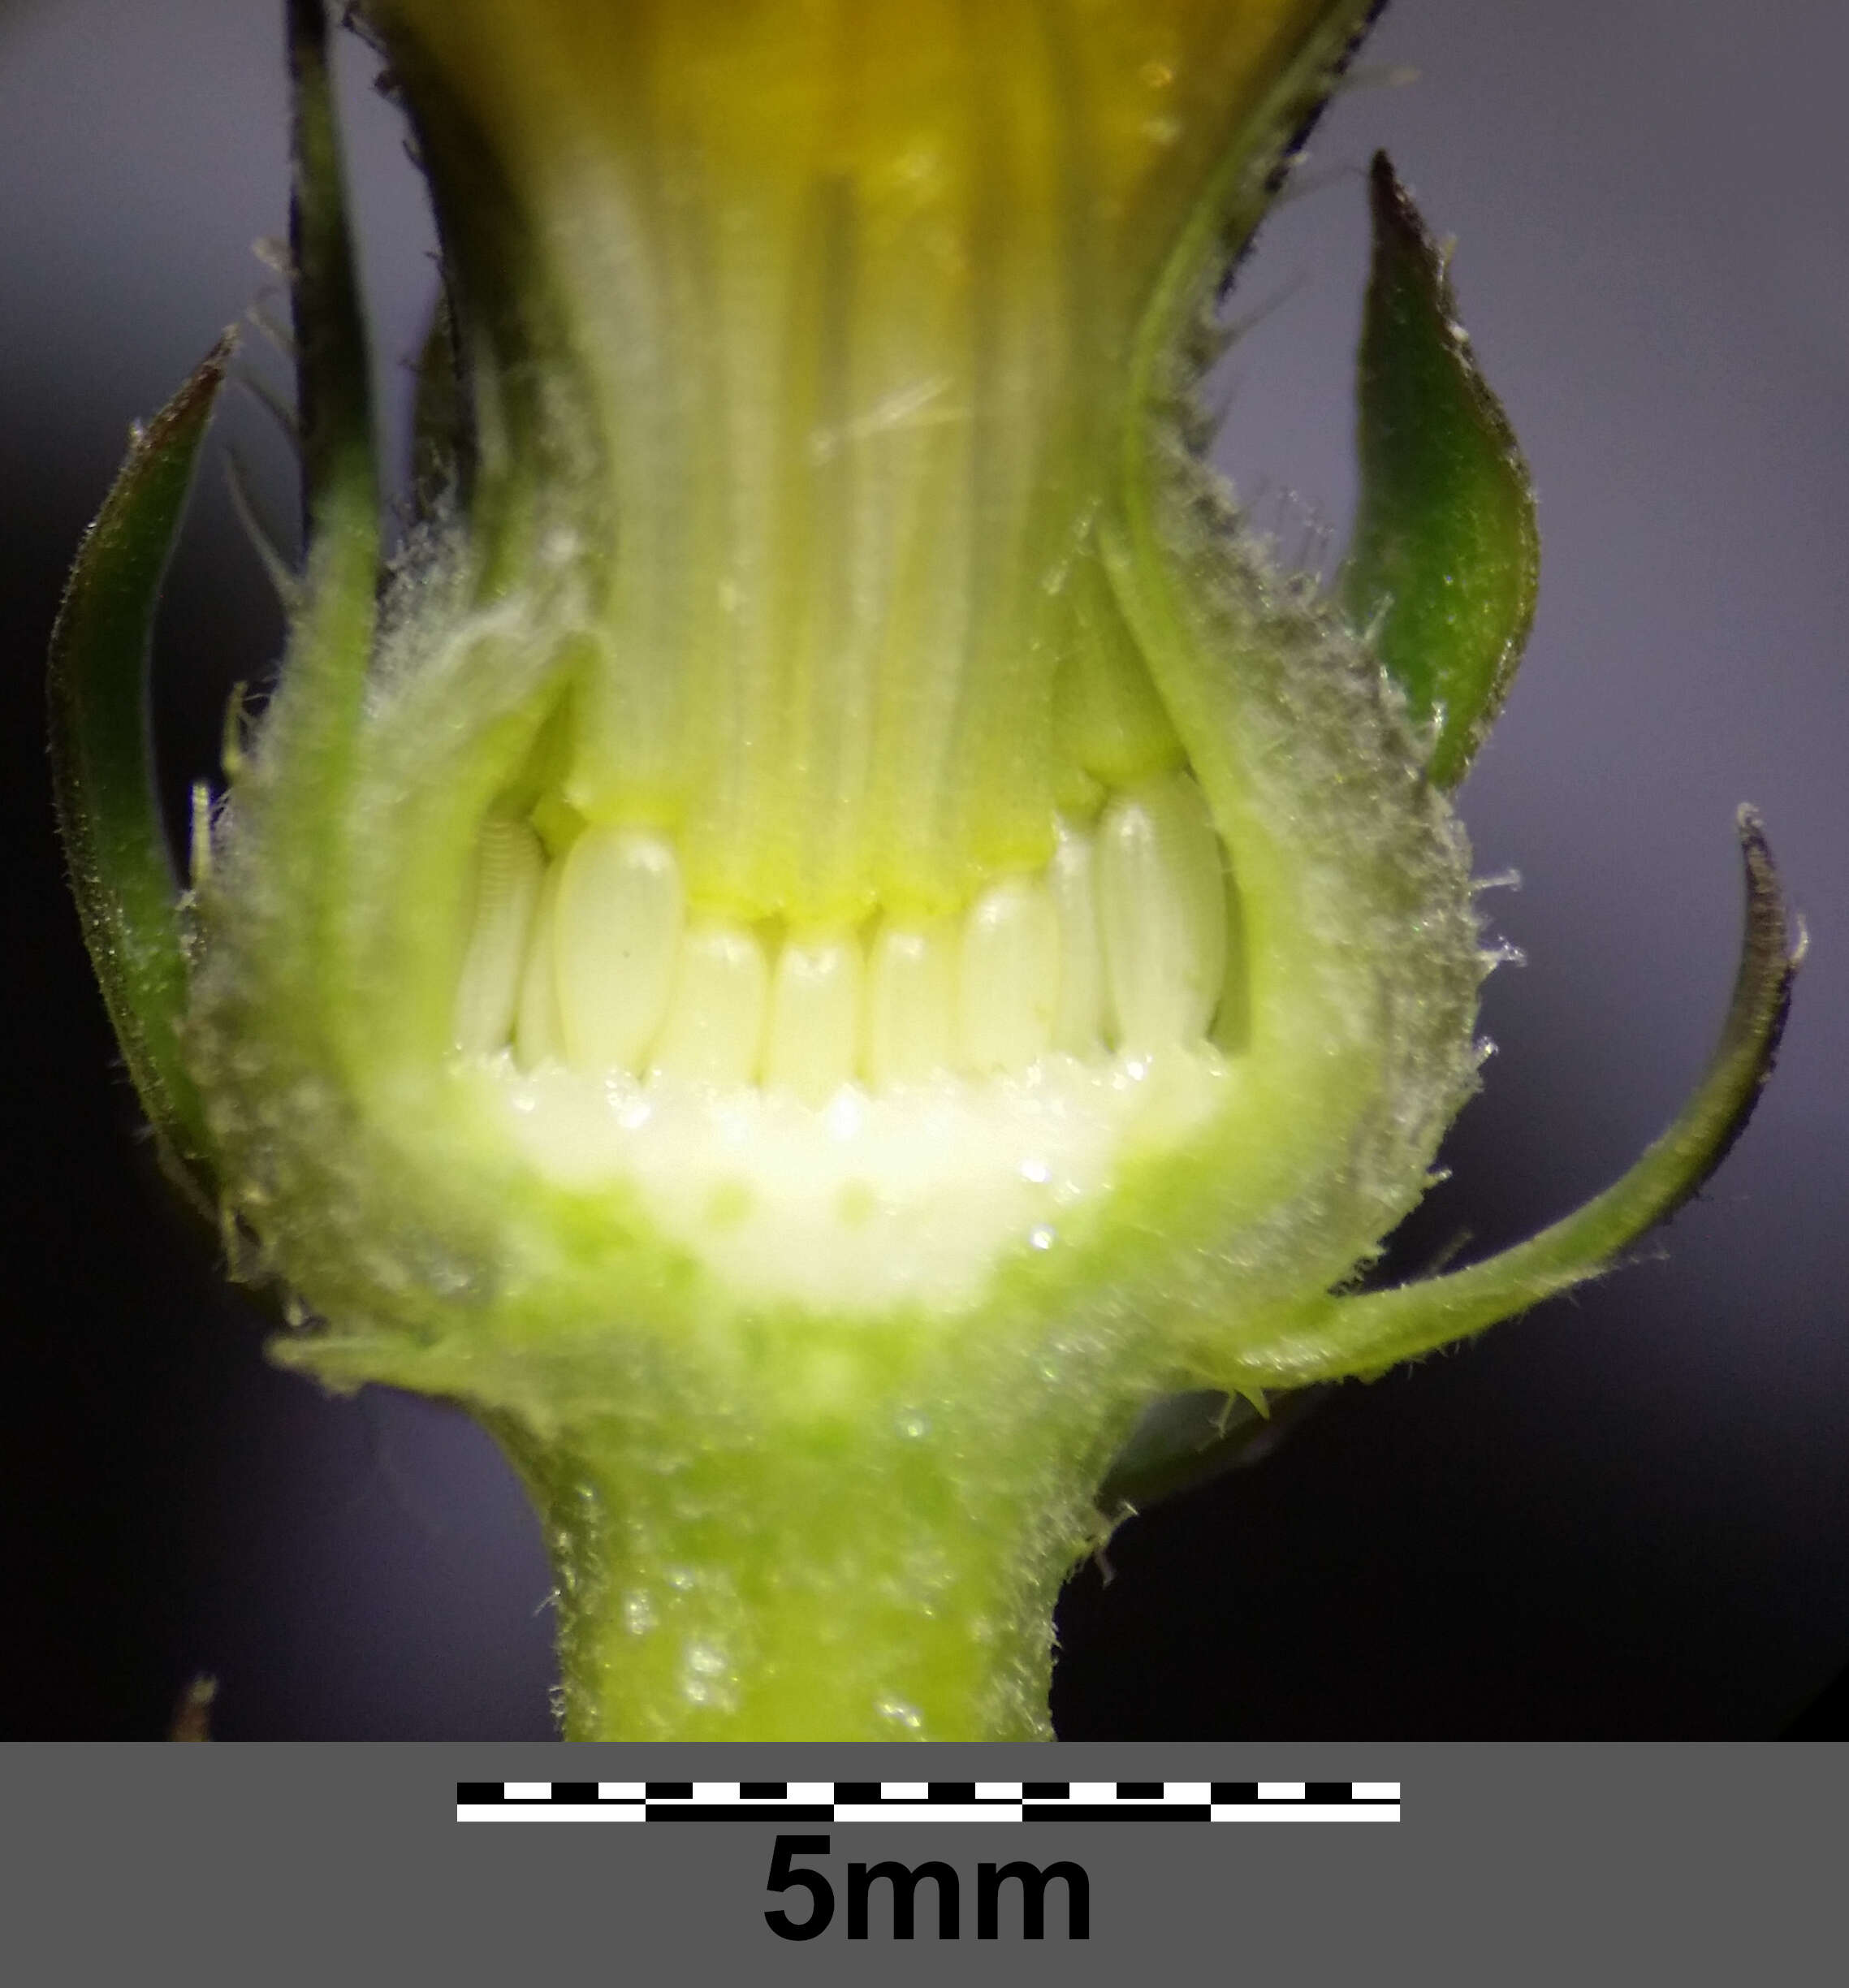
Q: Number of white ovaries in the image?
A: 9